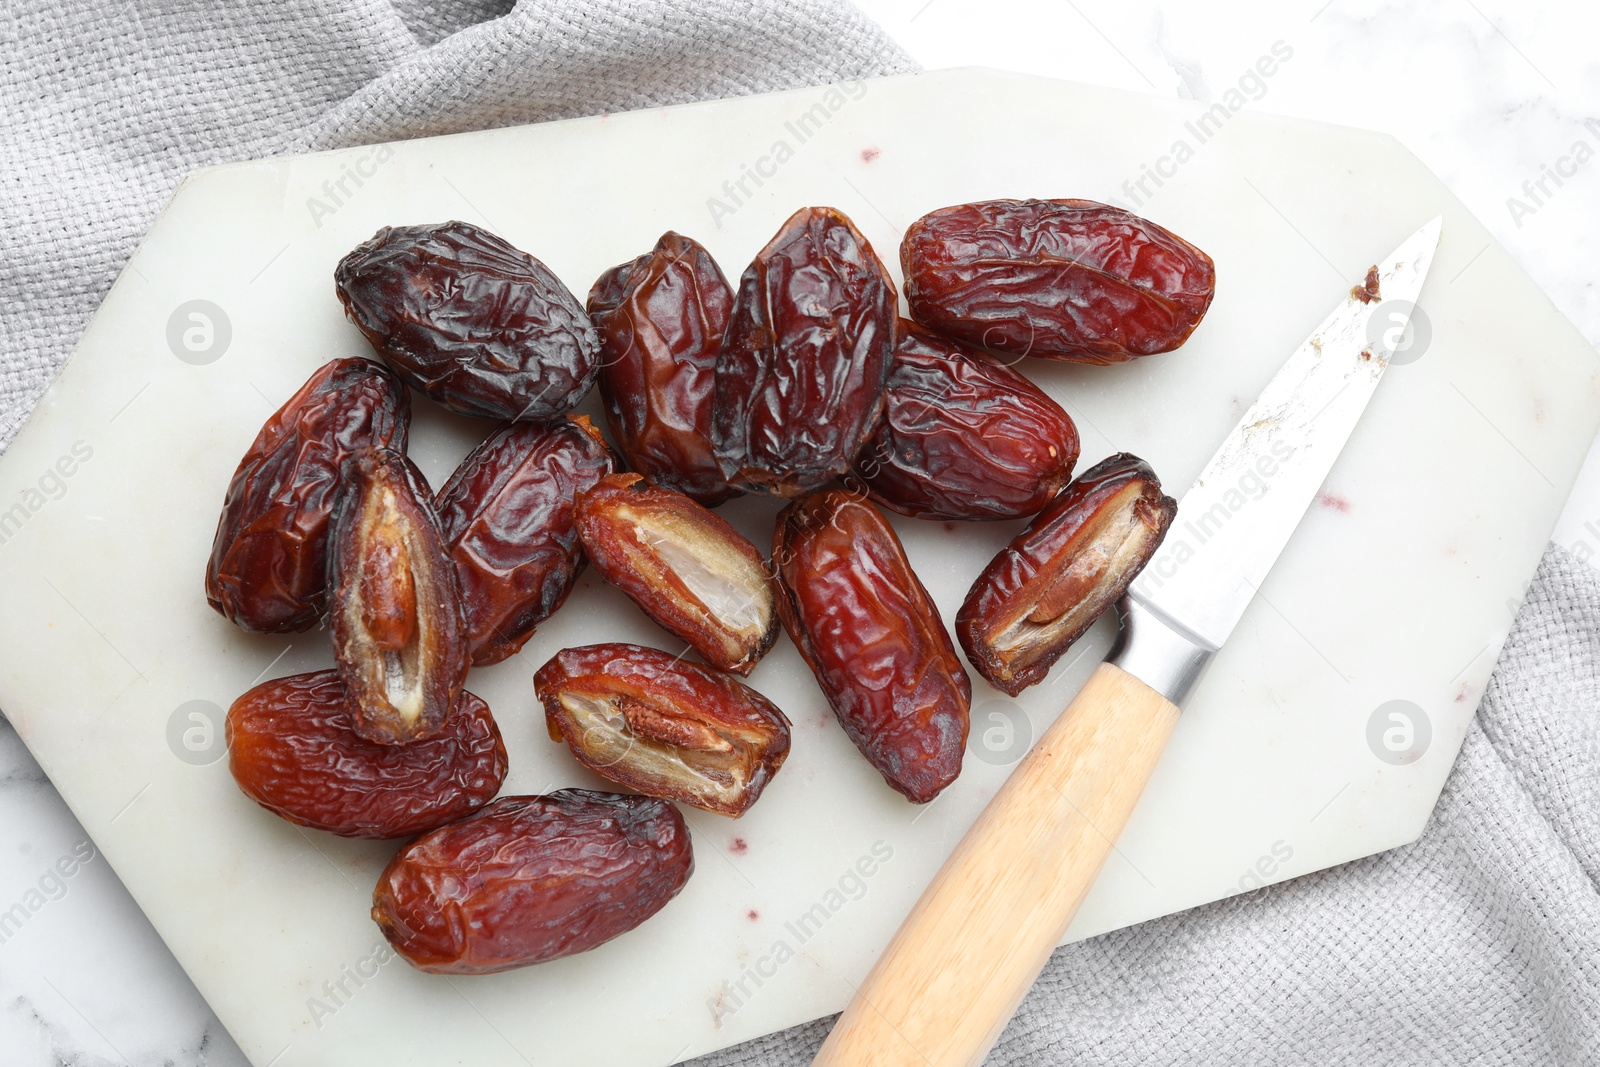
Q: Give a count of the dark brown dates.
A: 14